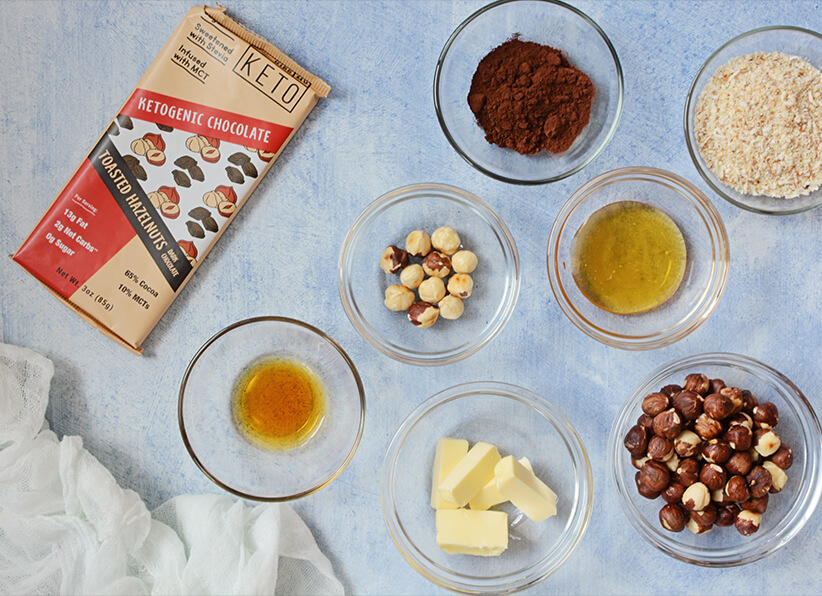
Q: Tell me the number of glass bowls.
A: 7